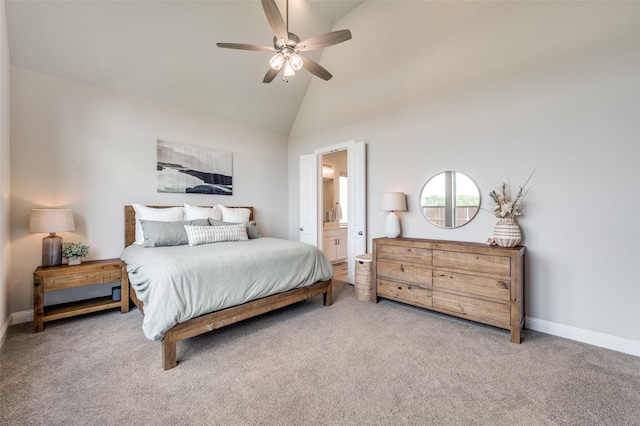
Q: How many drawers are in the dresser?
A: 6